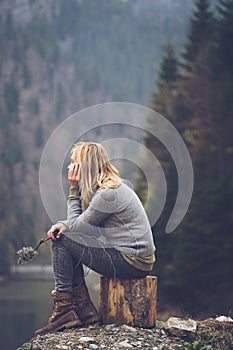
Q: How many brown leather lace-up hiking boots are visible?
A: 2